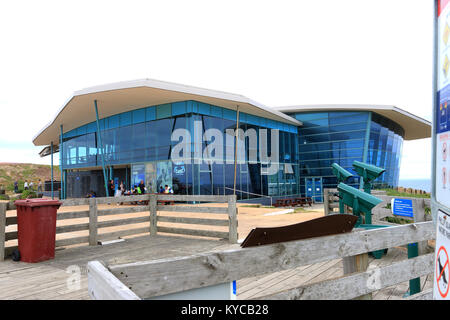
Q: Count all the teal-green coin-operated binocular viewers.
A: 3